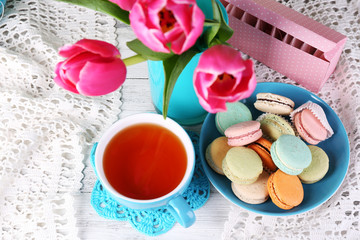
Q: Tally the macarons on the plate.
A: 12